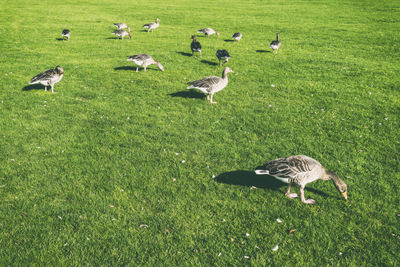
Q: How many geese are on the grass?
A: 13